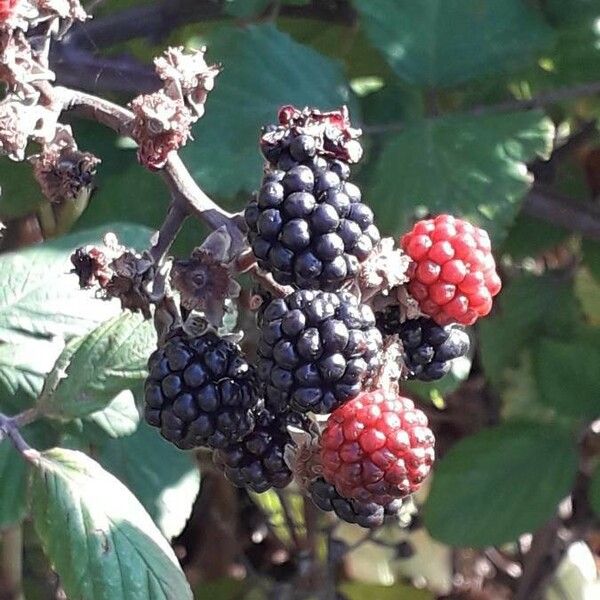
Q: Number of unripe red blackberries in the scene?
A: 2